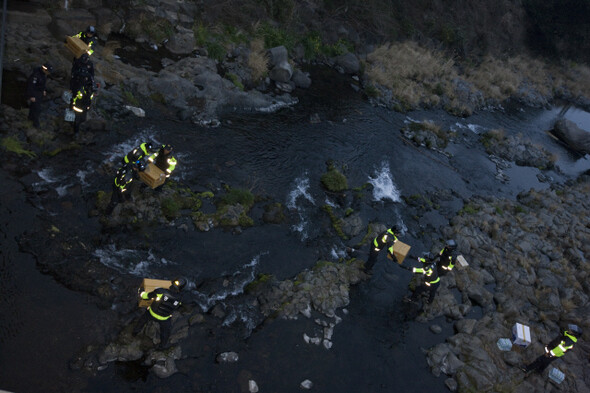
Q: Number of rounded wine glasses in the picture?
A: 0